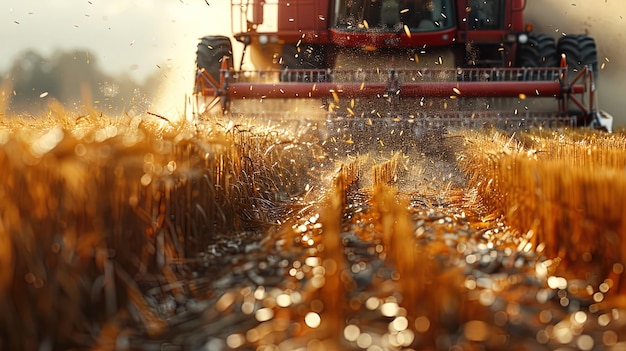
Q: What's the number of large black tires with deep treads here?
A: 3